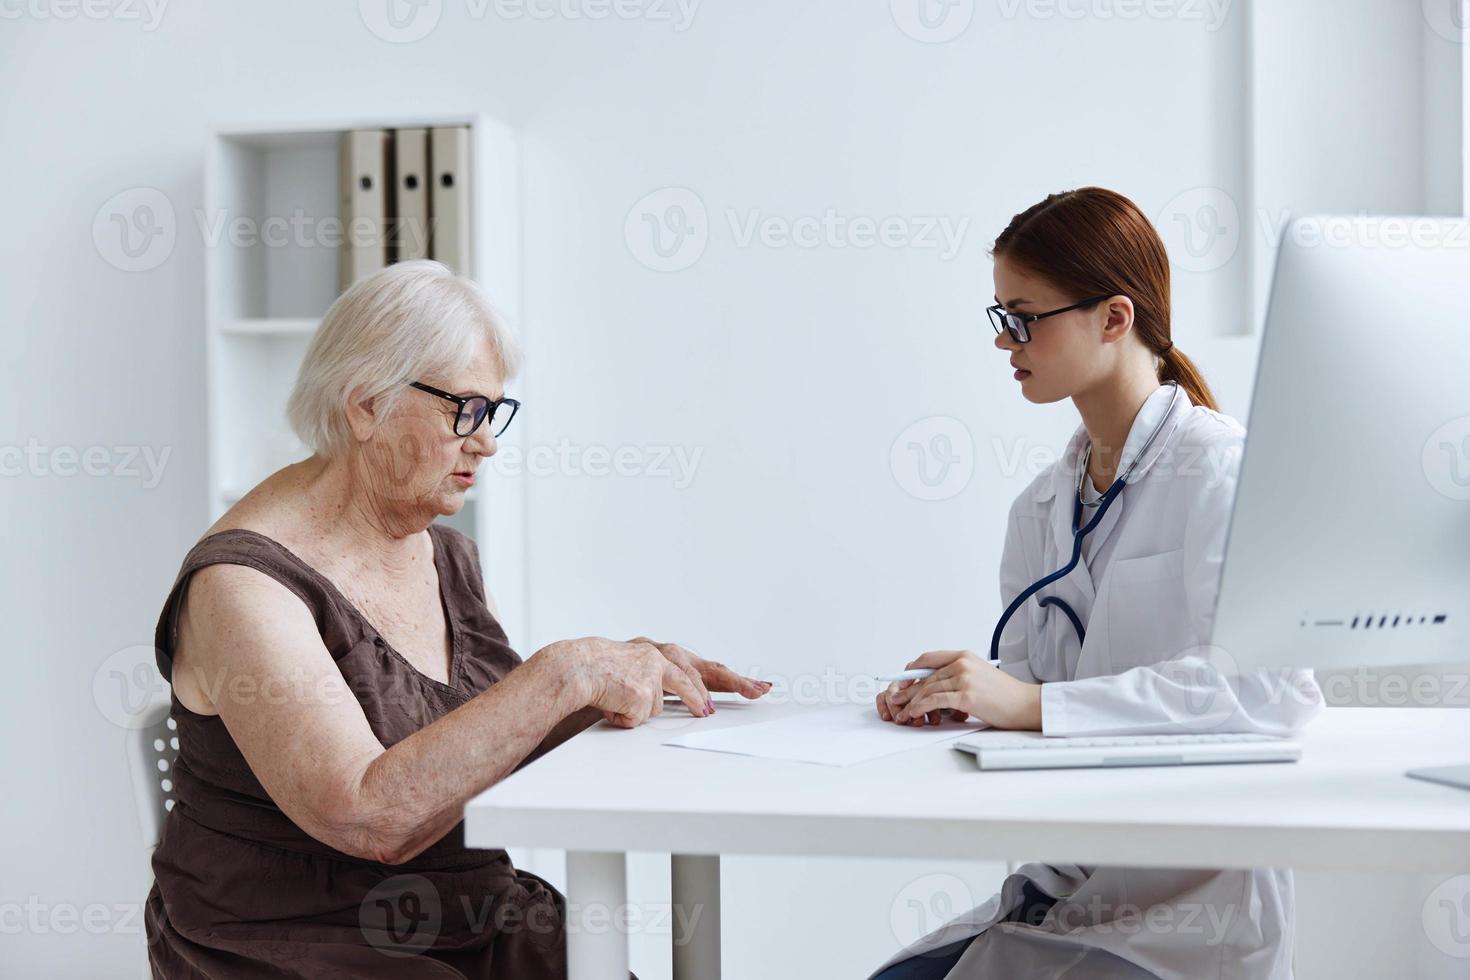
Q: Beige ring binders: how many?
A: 3